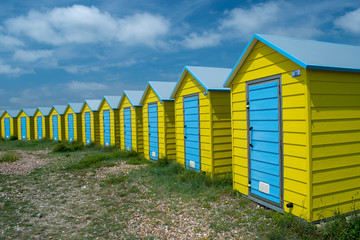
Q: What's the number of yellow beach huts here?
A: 11